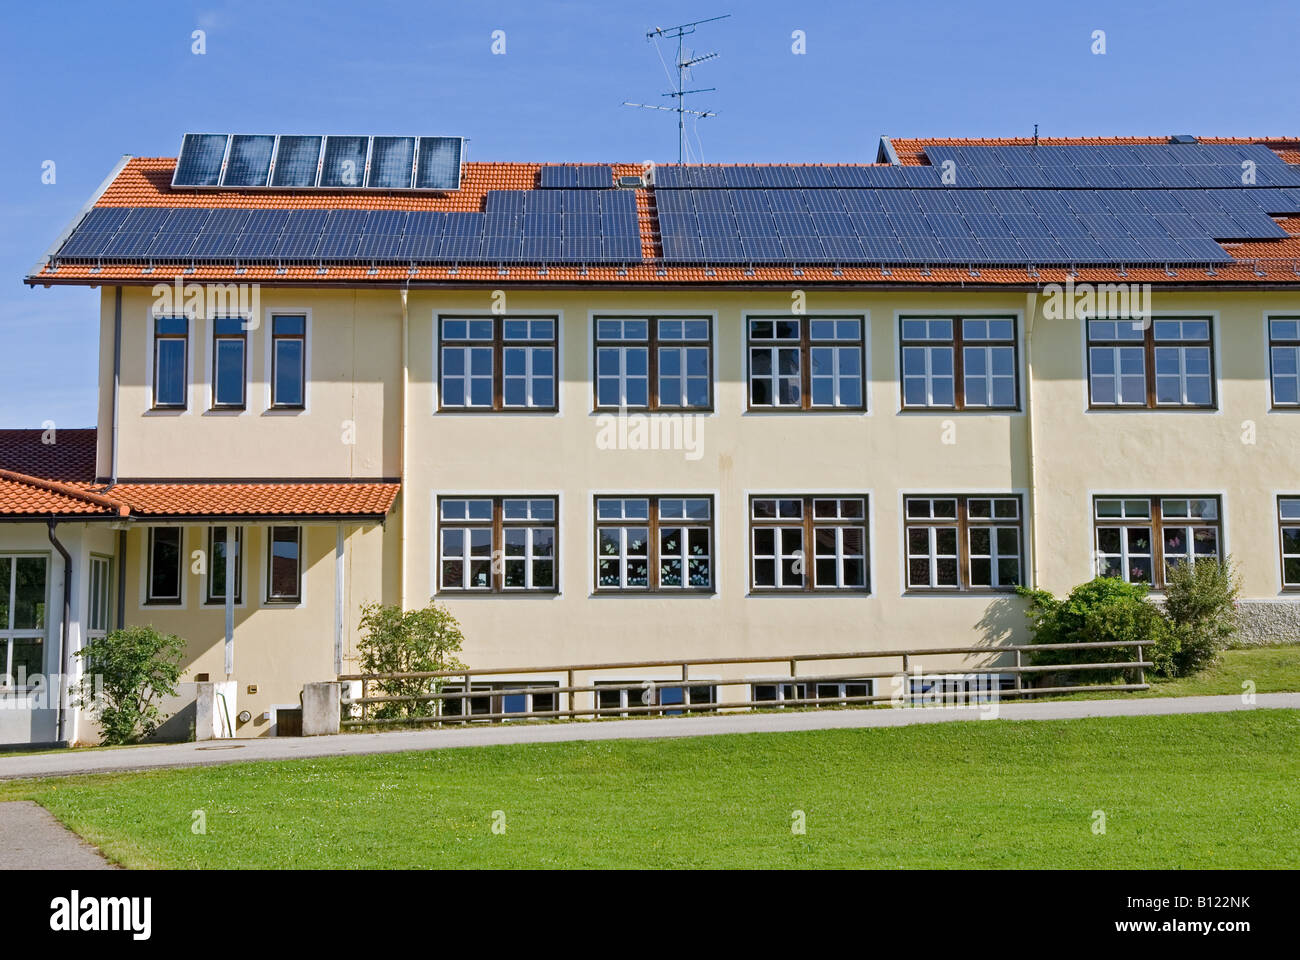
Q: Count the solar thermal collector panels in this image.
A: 6